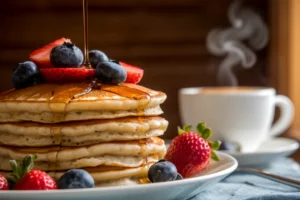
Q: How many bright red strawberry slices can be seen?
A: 3